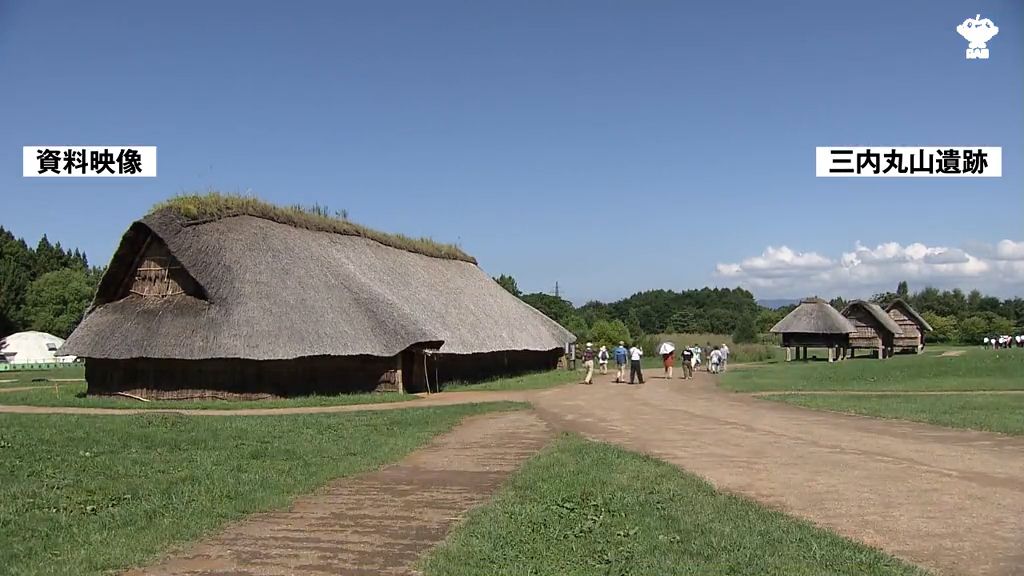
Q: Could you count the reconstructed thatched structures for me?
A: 4